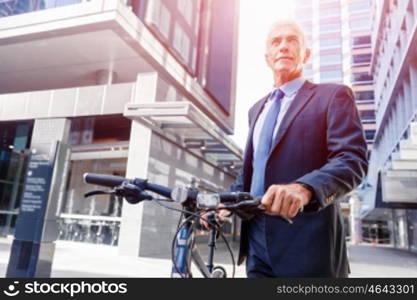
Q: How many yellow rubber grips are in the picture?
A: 0